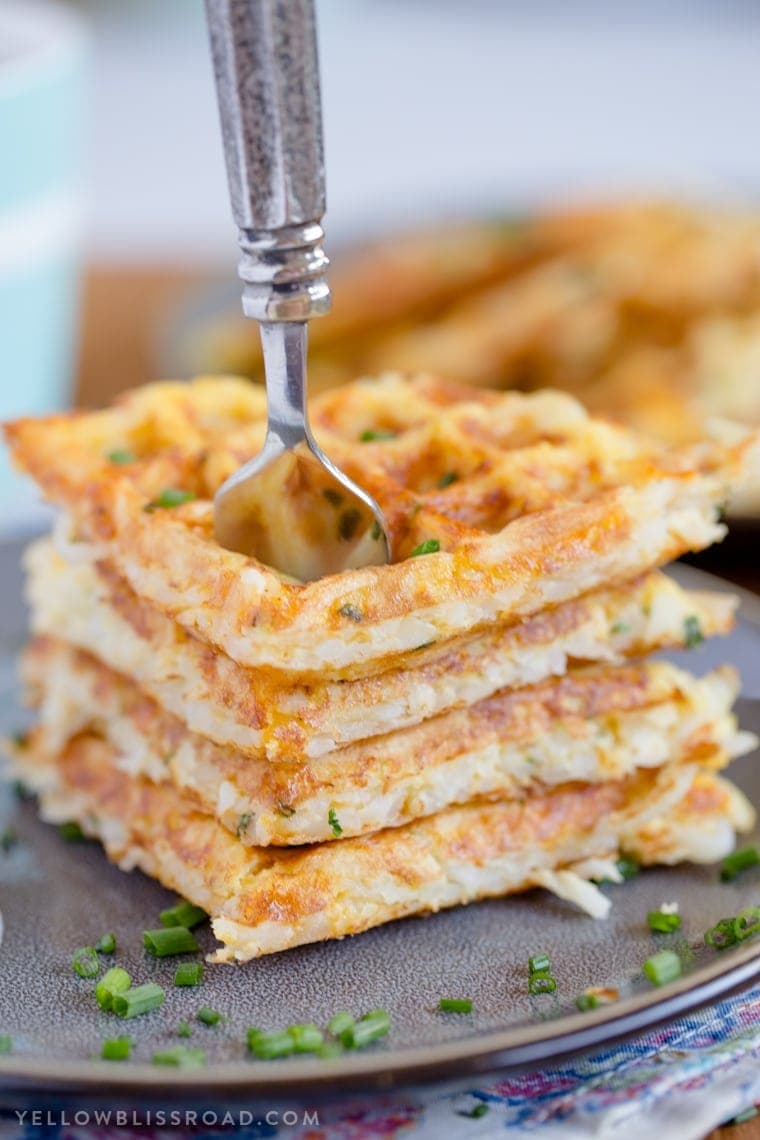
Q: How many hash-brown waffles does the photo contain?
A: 4